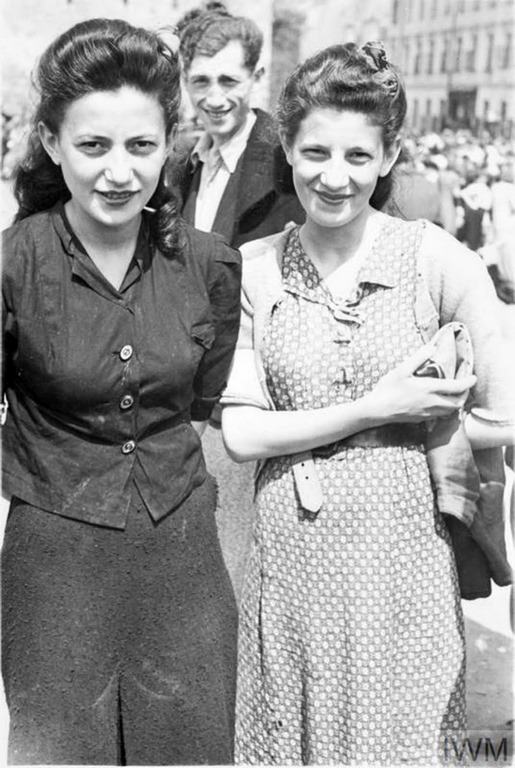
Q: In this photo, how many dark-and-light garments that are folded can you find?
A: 1